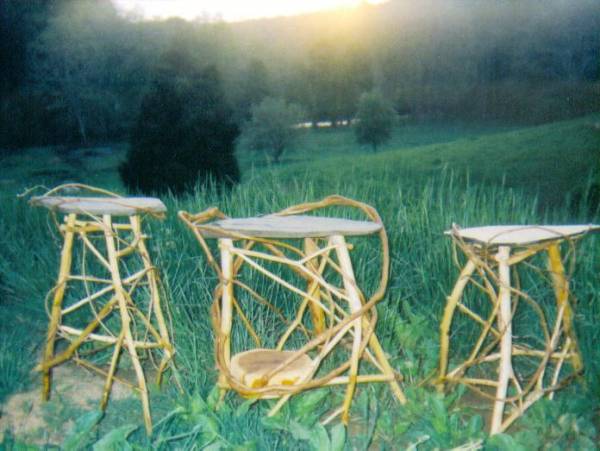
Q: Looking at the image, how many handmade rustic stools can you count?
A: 3